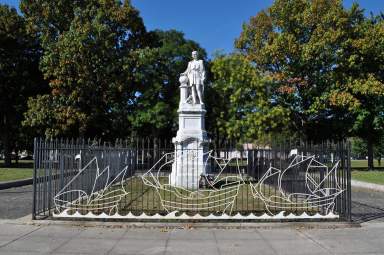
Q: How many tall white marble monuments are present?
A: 1